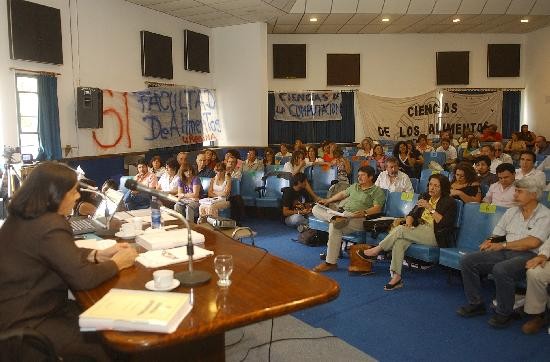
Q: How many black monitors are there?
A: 7